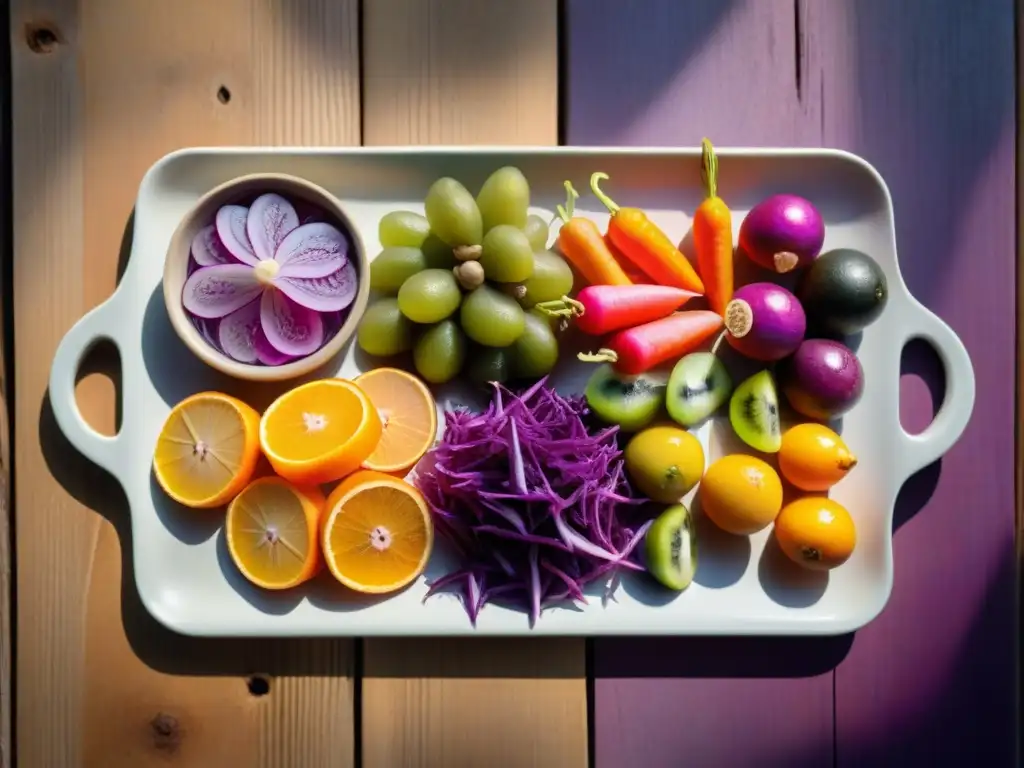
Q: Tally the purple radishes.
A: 3